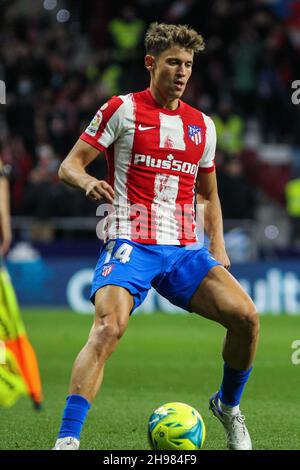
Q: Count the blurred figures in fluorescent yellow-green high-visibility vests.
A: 4